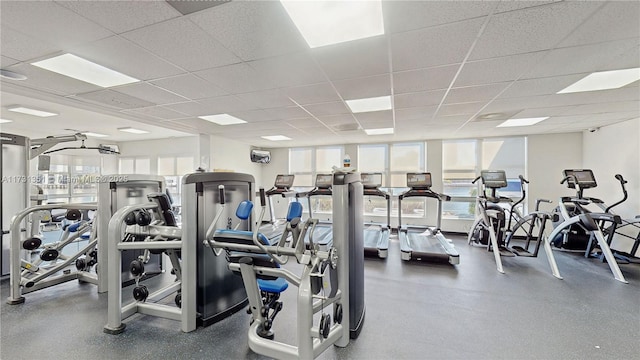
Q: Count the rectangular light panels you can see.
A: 12